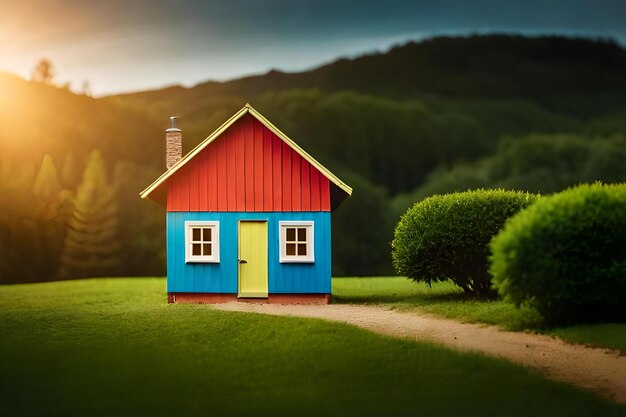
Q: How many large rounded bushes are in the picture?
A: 2